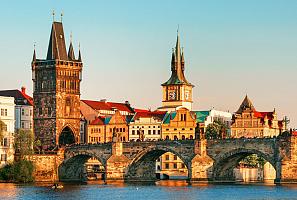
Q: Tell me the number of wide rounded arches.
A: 3